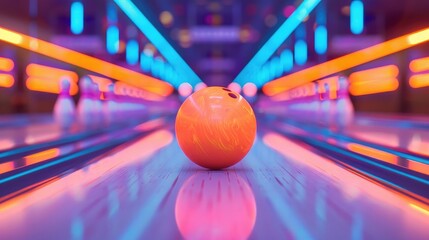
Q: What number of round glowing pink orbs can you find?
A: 4